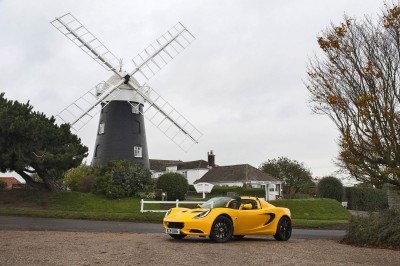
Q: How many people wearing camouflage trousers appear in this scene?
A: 0